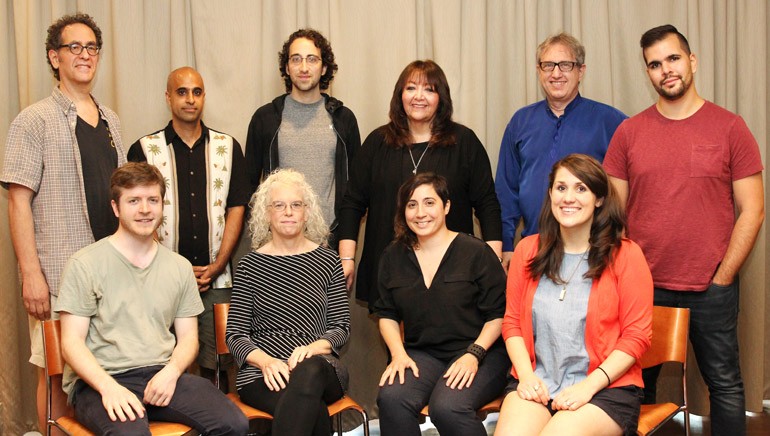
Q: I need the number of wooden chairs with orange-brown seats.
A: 4